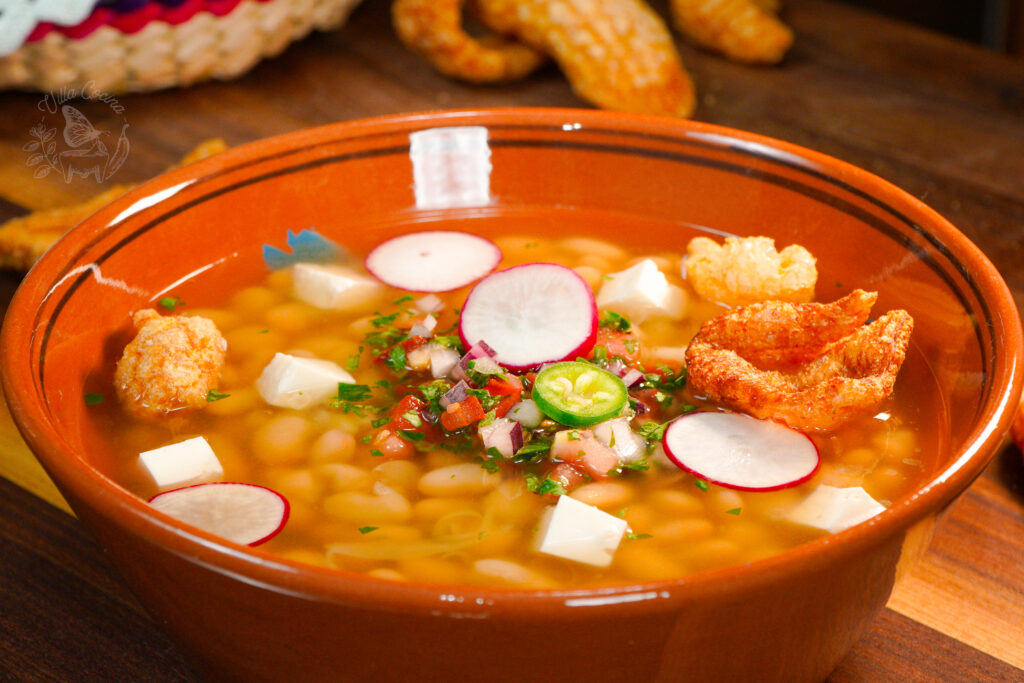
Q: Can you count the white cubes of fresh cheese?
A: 6